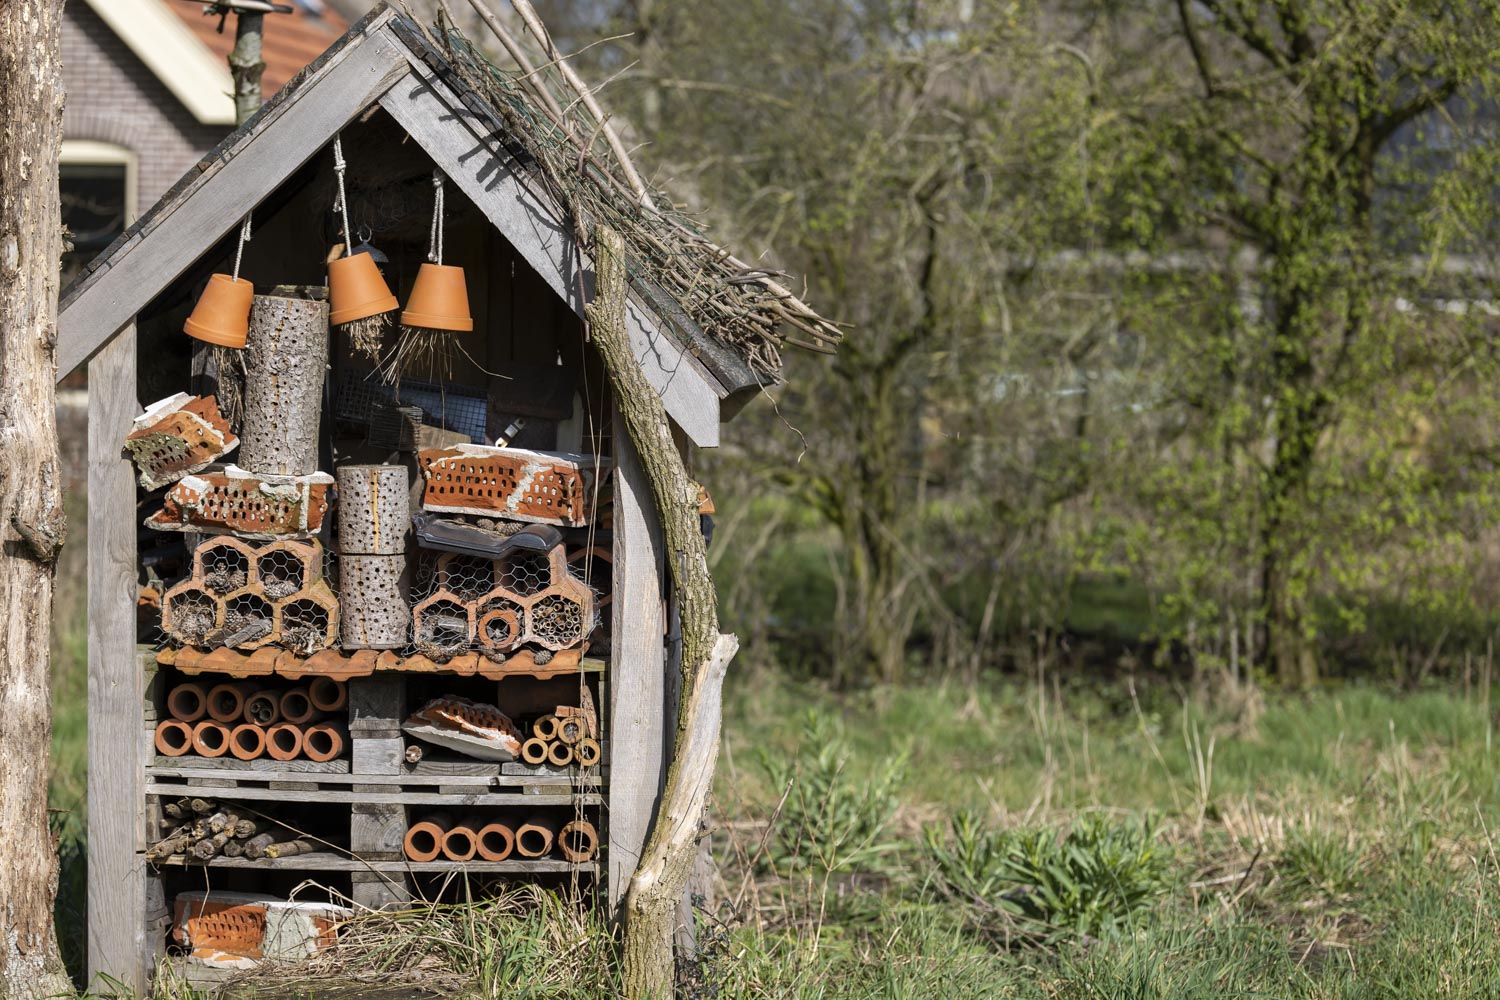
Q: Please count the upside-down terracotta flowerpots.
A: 3